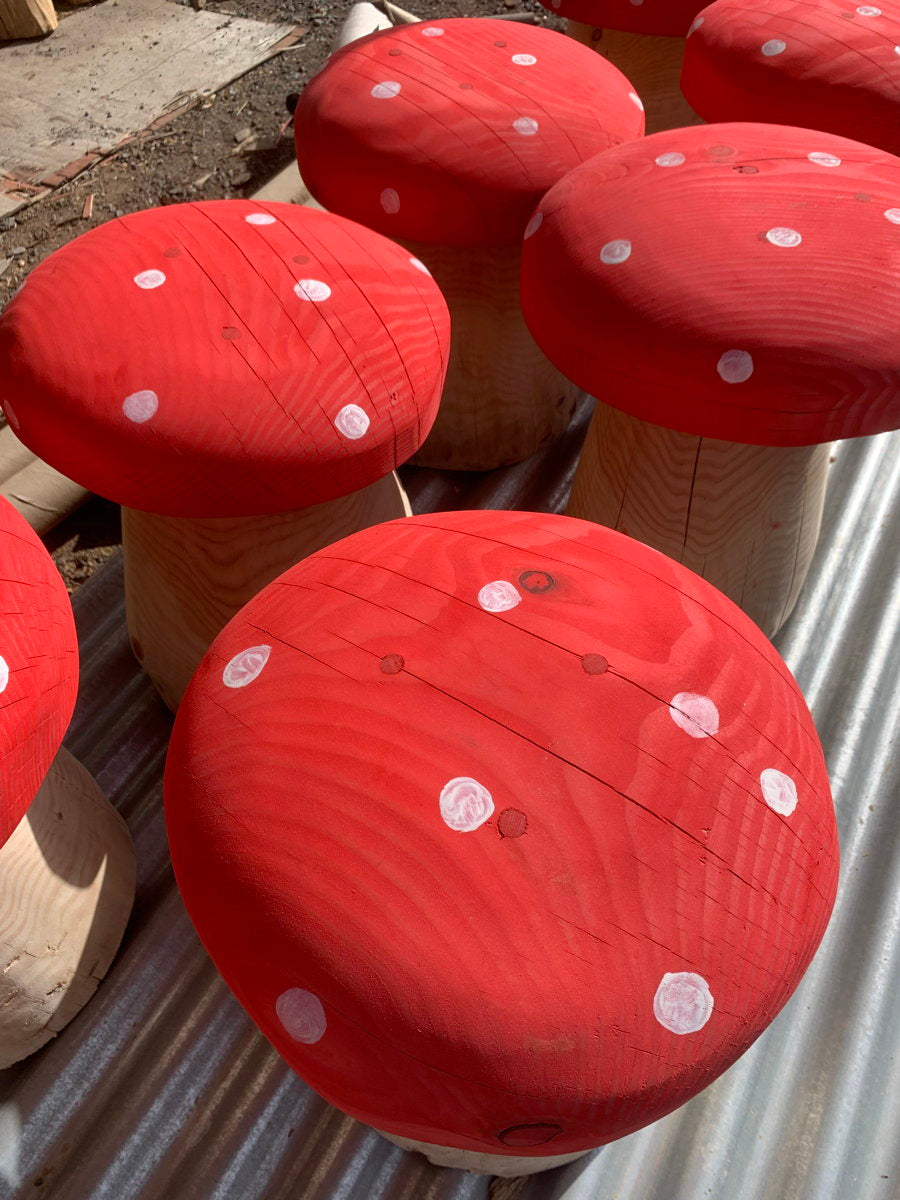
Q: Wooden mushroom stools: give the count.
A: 7